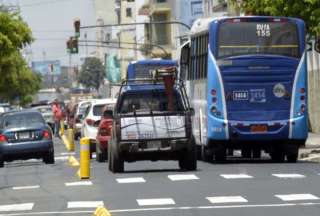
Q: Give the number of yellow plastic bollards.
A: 3